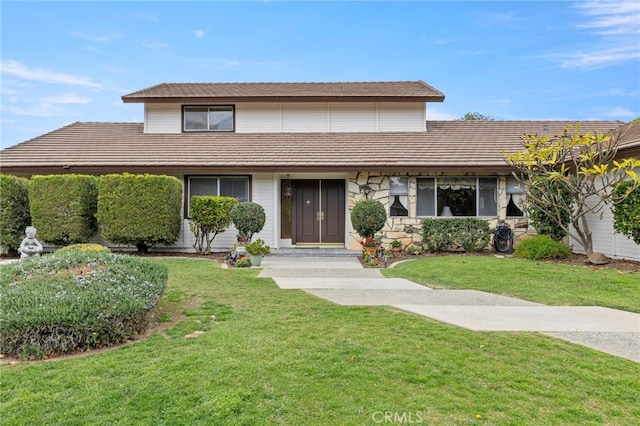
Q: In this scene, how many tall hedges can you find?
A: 3